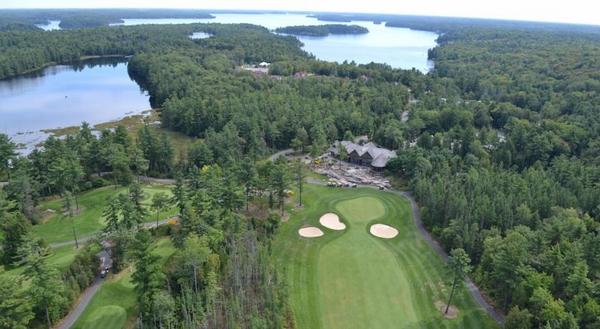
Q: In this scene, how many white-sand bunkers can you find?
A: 3